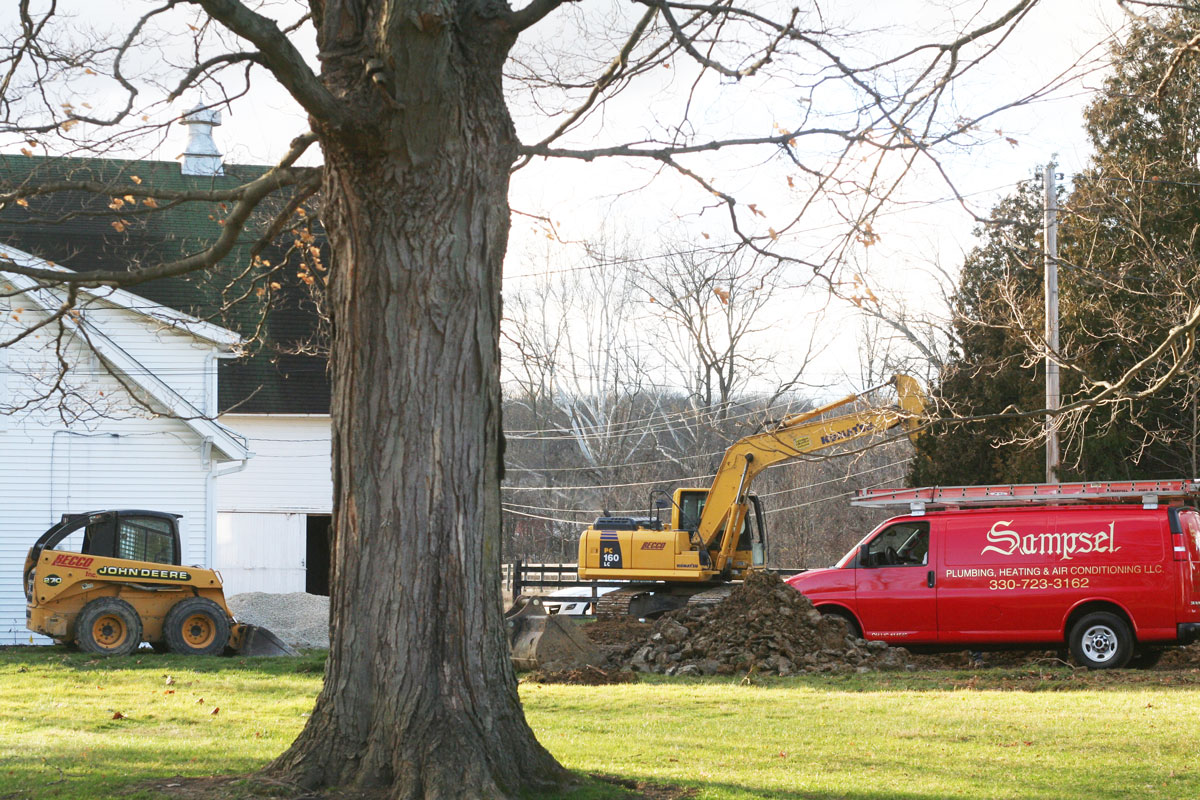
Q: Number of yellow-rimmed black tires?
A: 2